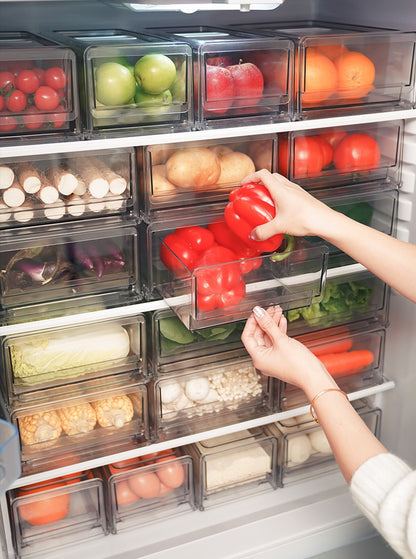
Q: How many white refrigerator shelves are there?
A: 3